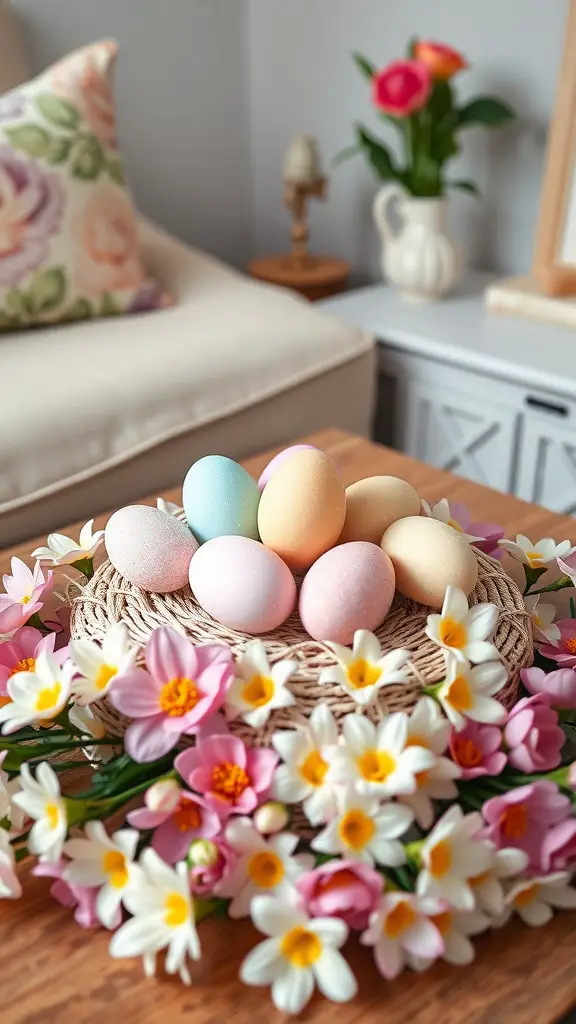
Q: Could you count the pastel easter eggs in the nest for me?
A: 8